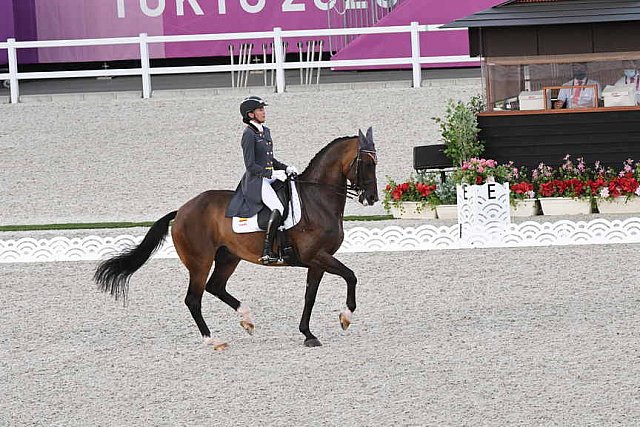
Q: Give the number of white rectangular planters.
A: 5